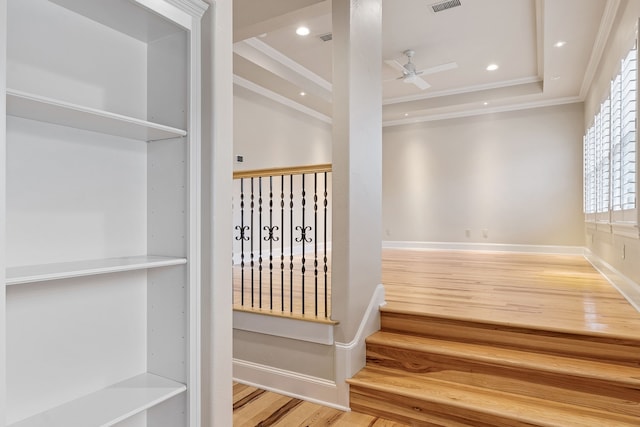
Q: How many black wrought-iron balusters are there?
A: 9